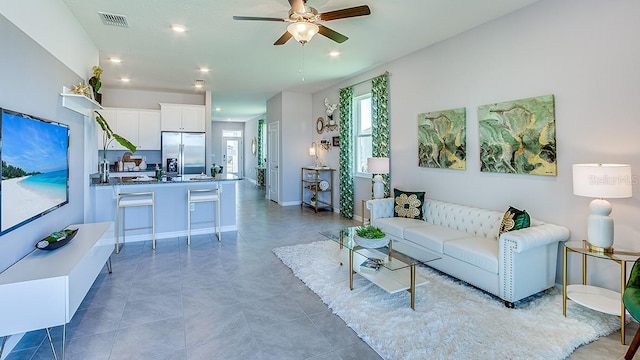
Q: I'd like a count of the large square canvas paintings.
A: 2